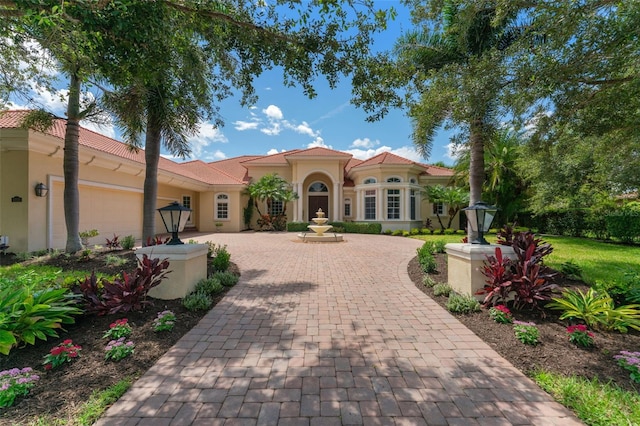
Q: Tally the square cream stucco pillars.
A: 2